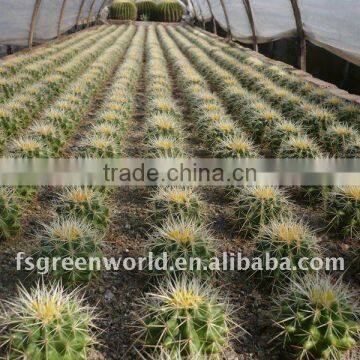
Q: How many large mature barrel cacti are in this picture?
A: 3